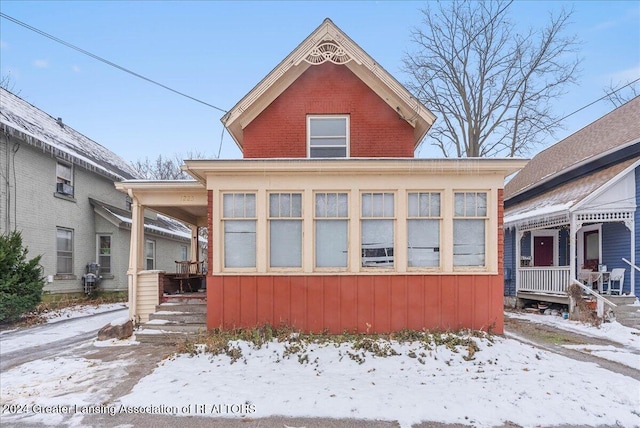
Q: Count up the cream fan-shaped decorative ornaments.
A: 1